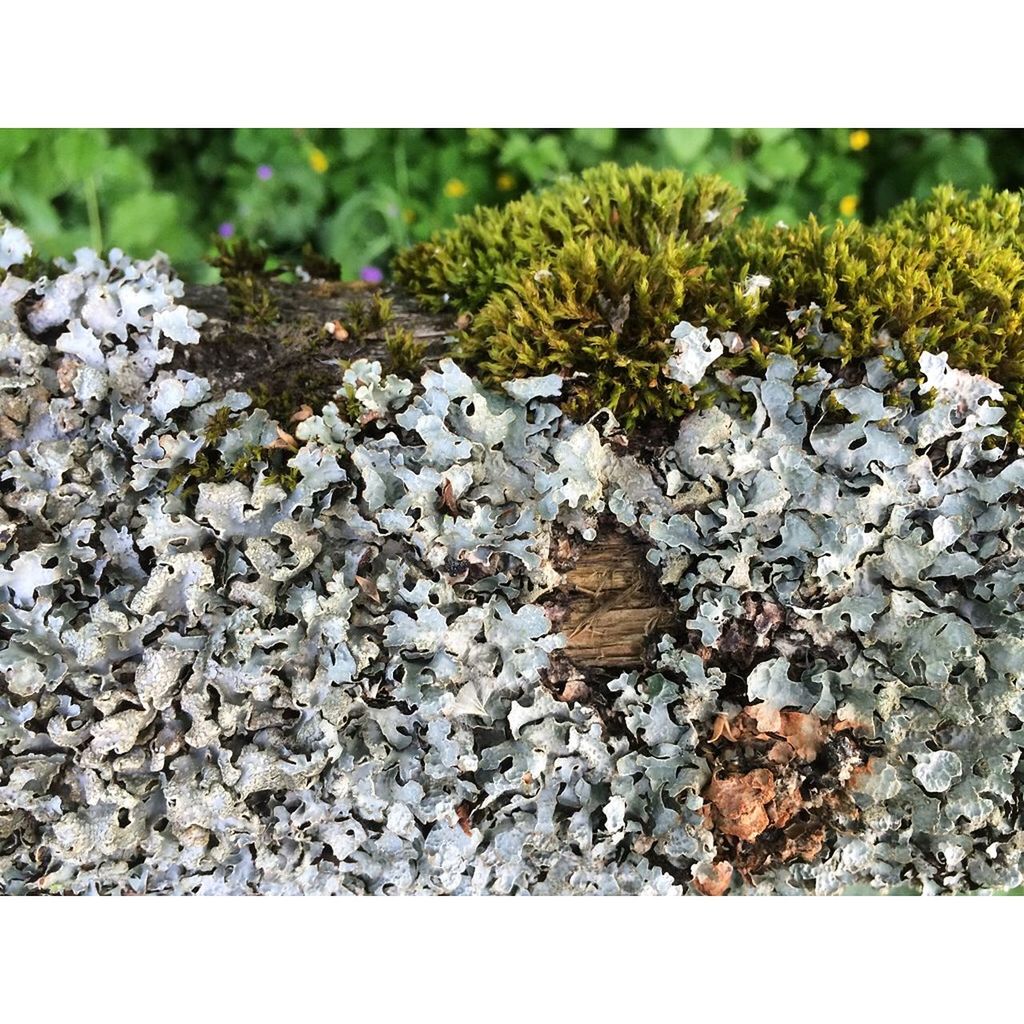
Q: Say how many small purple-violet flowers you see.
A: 3